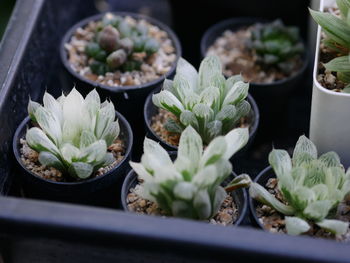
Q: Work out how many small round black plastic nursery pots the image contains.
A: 6